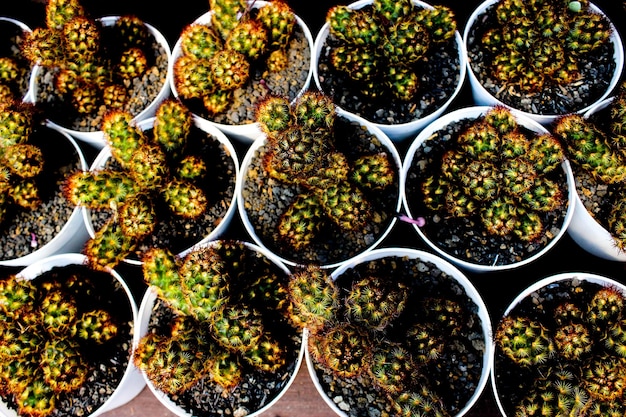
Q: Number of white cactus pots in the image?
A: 14